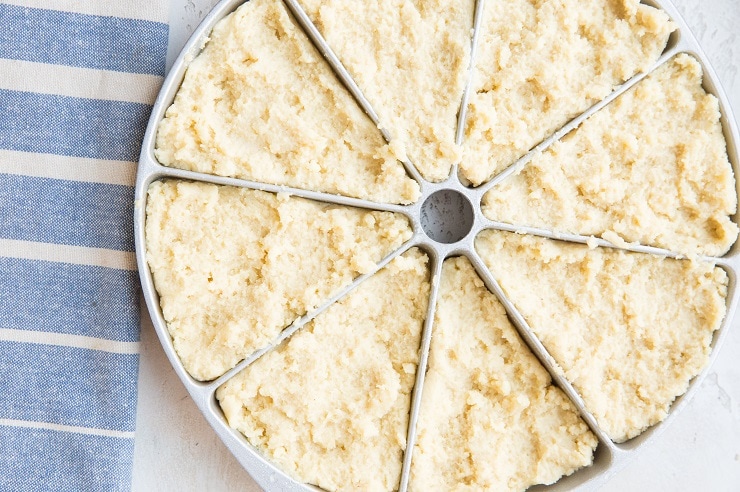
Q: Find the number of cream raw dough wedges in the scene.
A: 8